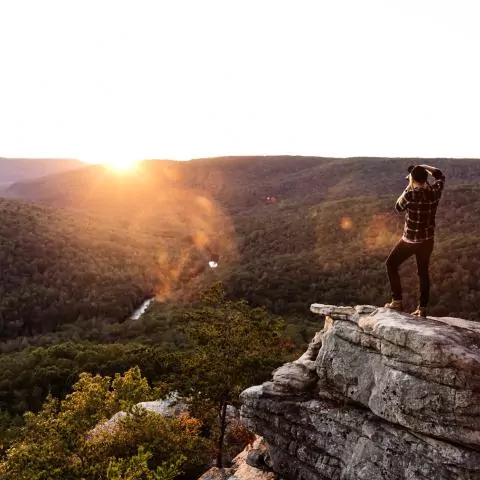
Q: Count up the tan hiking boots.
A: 2